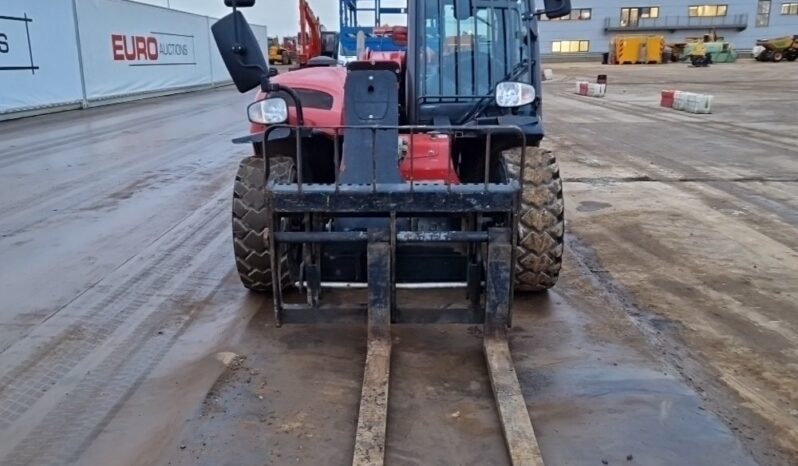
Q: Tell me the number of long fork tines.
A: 2